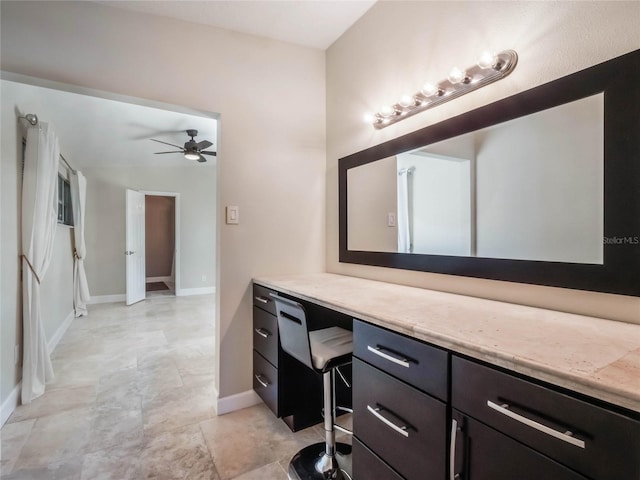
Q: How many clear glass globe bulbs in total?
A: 6